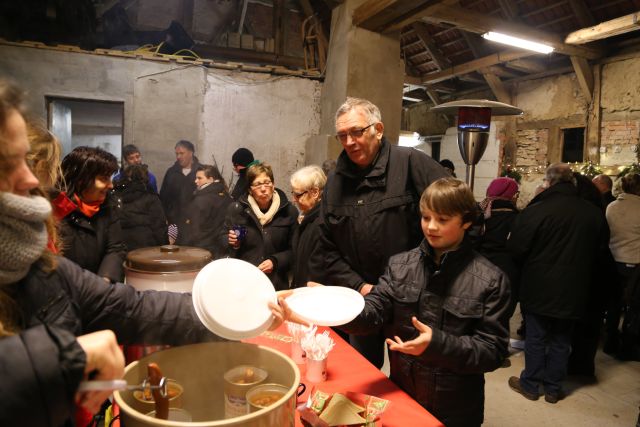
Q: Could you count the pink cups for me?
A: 2